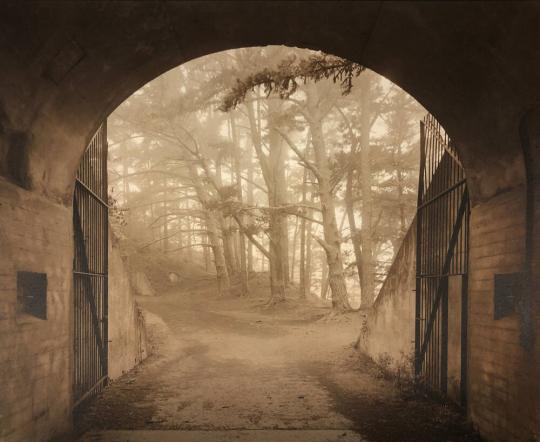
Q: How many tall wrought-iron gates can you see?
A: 2